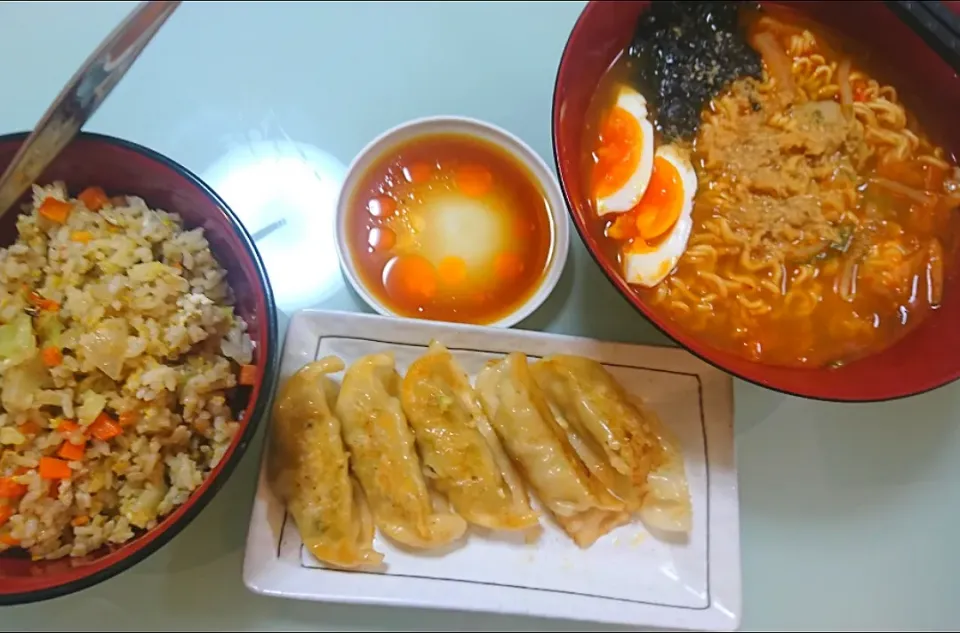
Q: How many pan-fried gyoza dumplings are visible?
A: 5